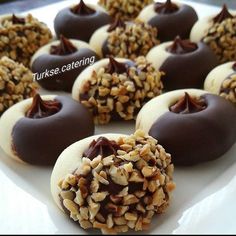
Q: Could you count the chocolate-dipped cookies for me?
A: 6